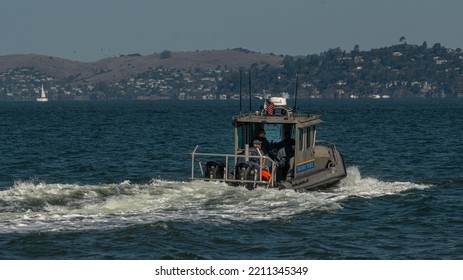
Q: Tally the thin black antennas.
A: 3